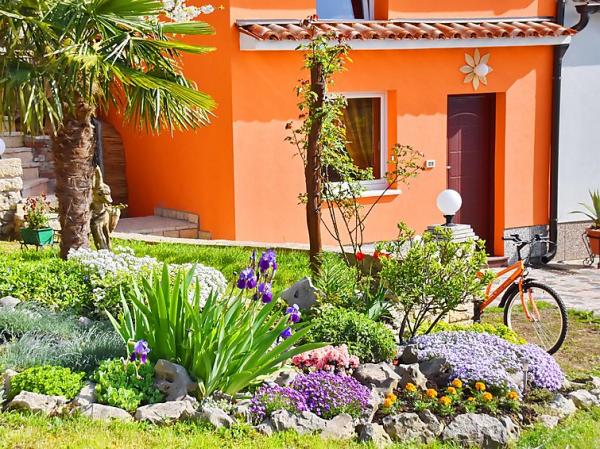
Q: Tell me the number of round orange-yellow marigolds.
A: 11